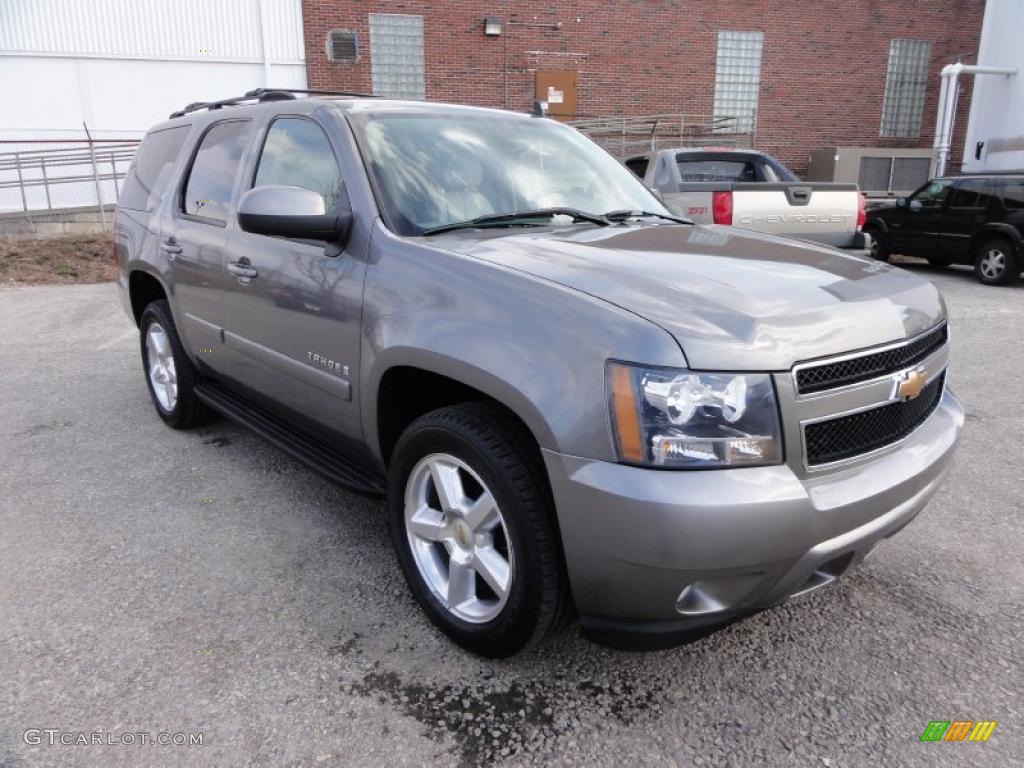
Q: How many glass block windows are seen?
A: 3